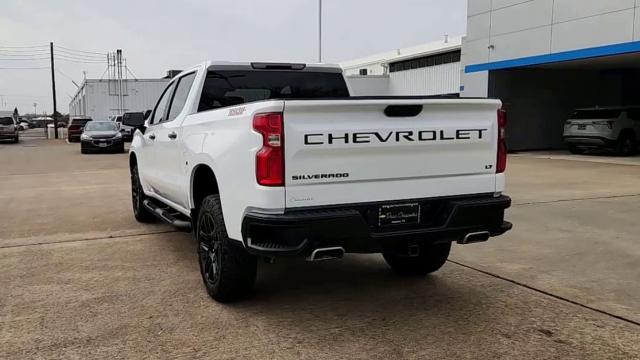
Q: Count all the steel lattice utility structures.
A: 1